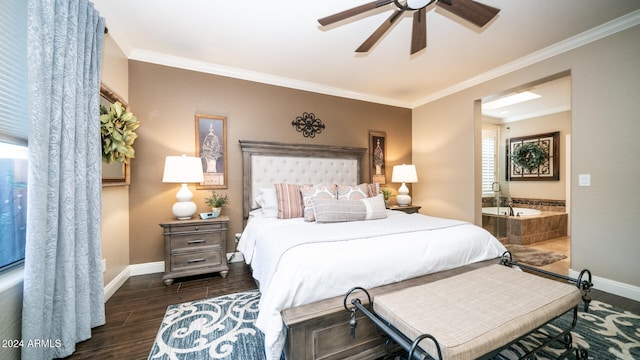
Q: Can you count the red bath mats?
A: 0